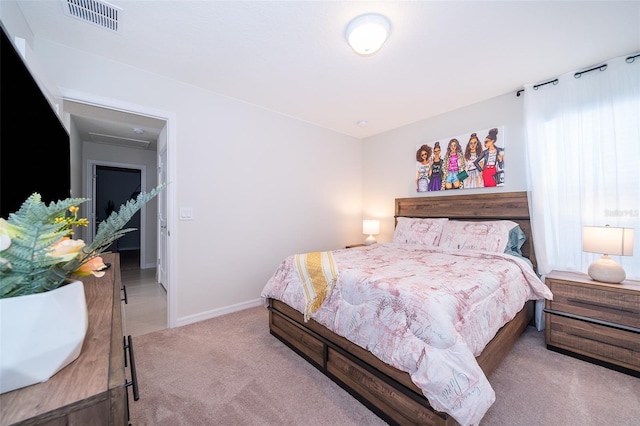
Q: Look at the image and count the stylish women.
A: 5